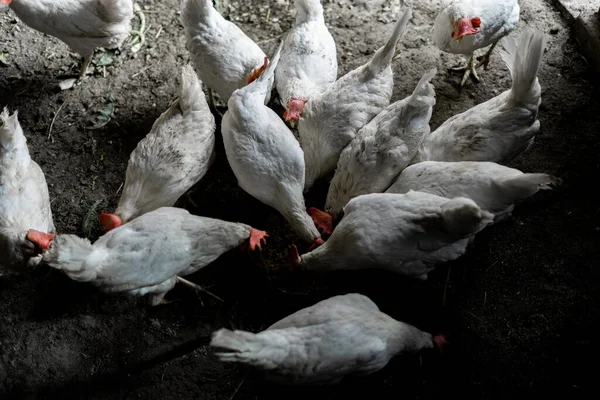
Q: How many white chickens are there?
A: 14